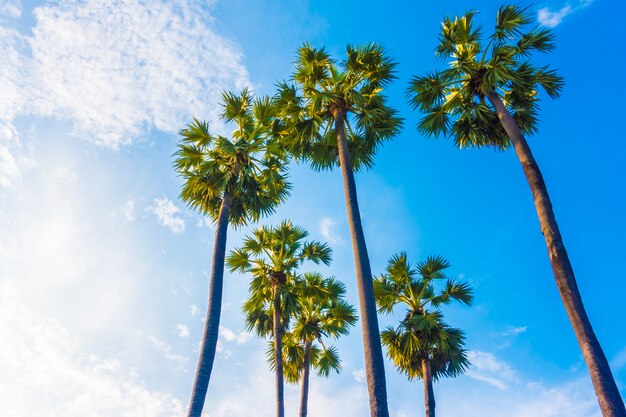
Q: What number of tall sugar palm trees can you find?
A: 6